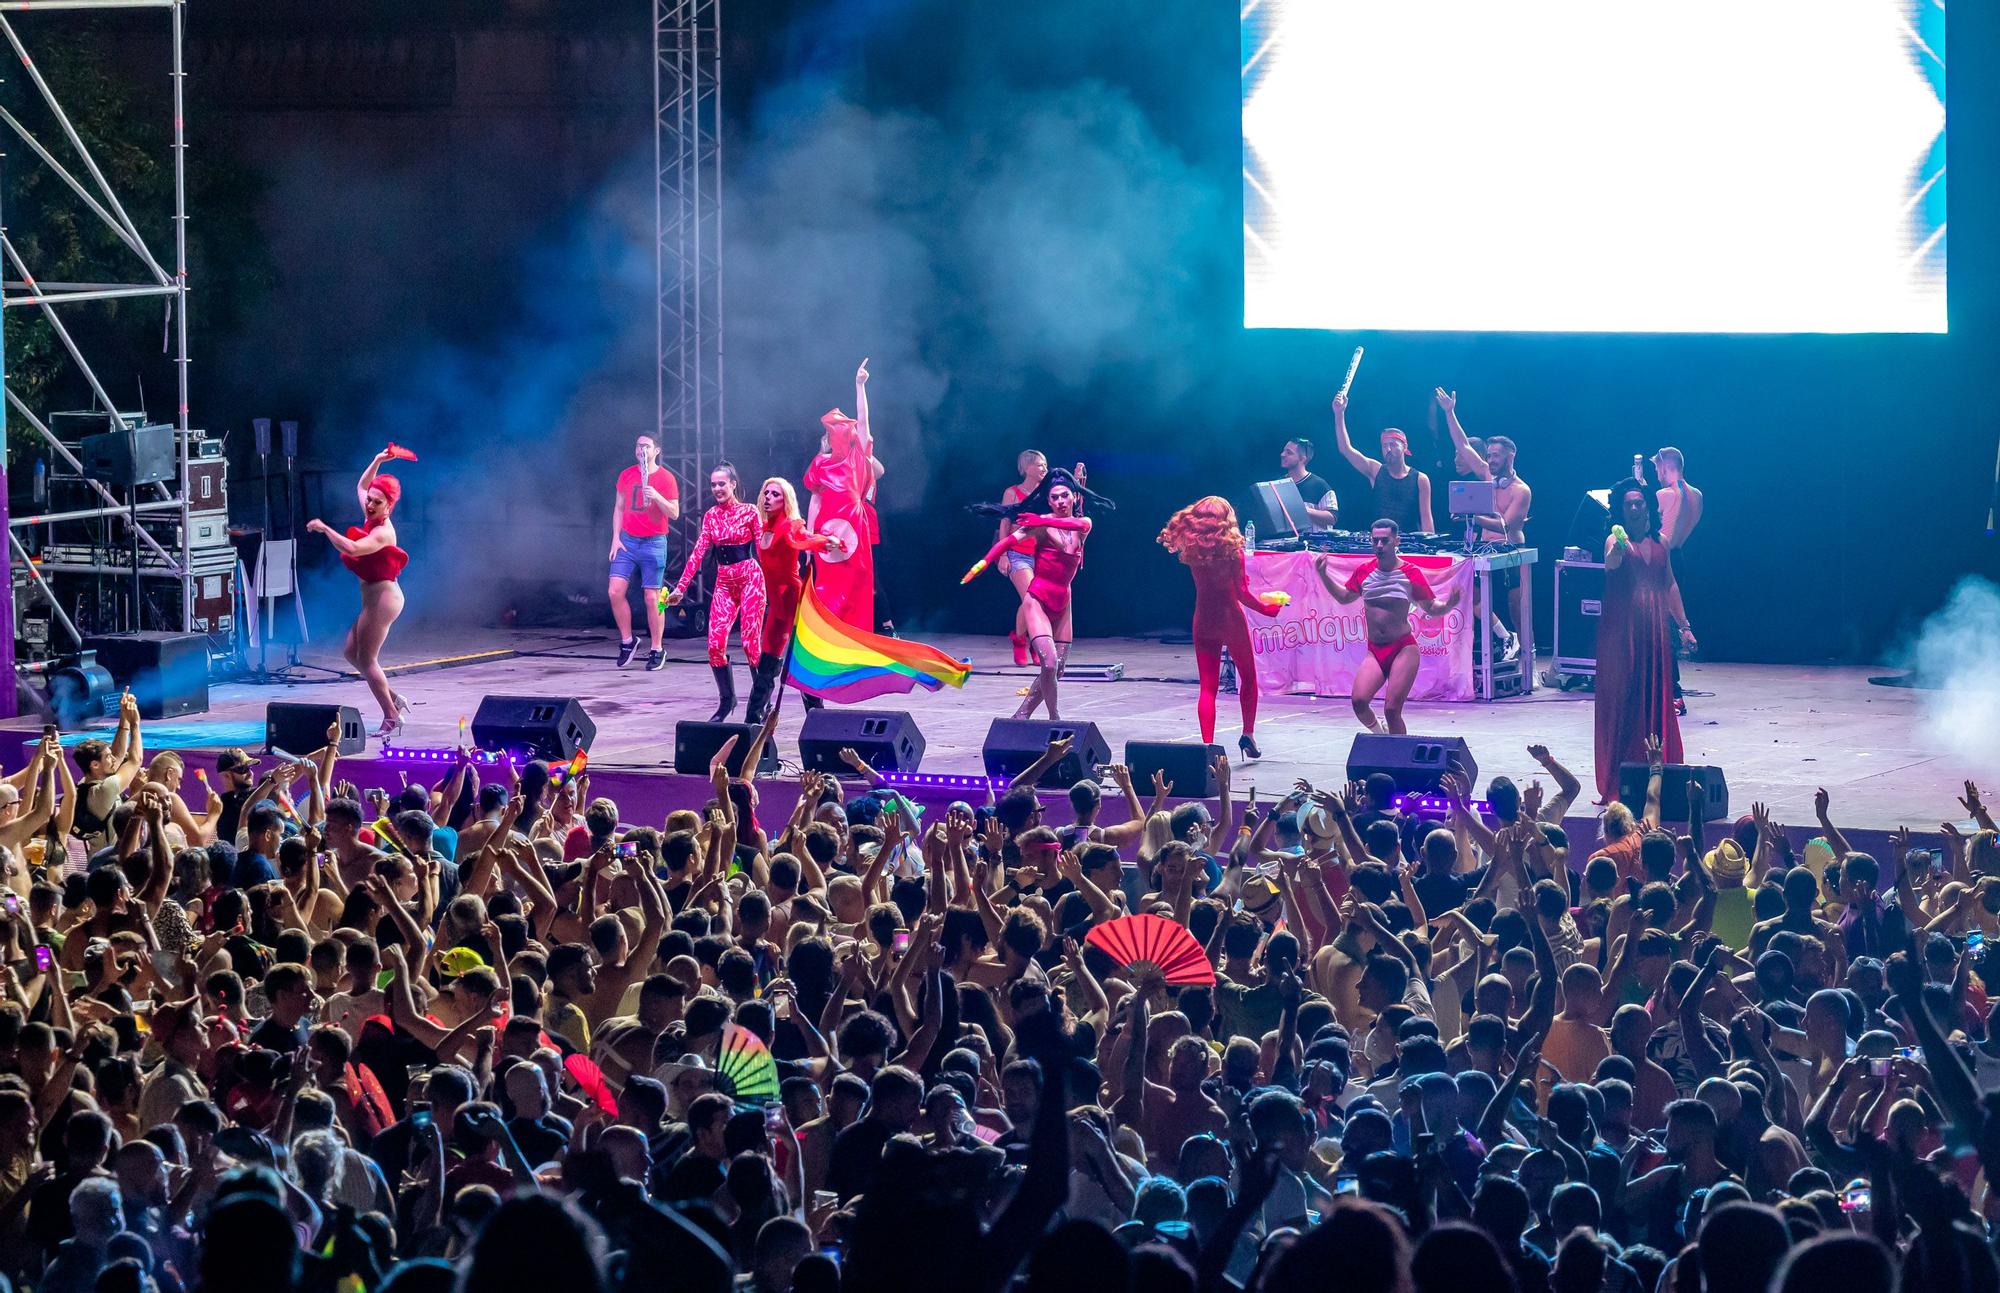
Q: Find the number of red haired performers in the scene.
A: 2